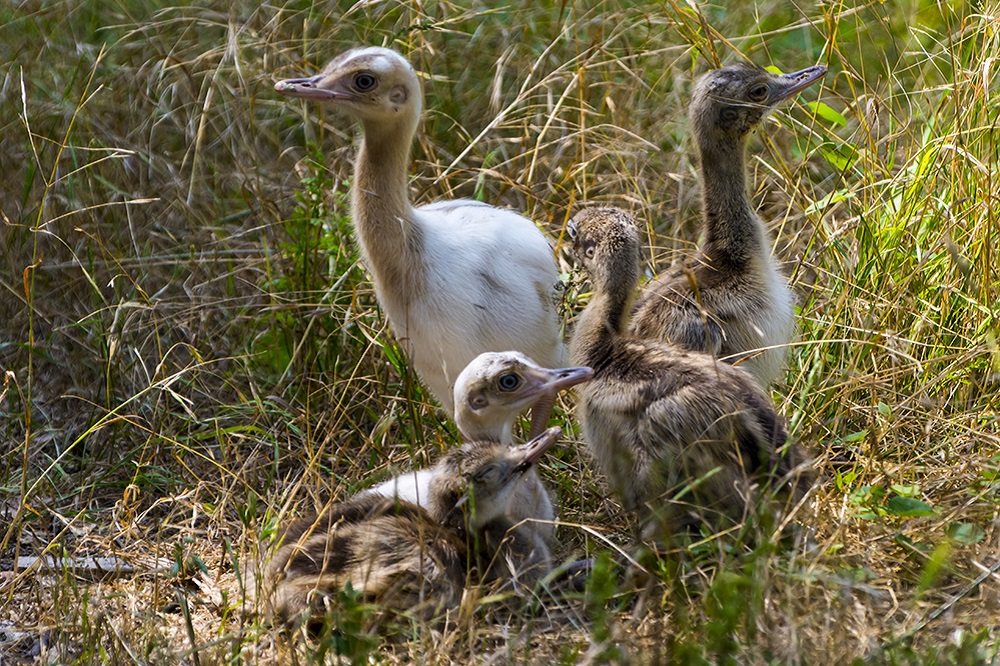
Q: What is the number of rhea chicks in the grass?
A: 5